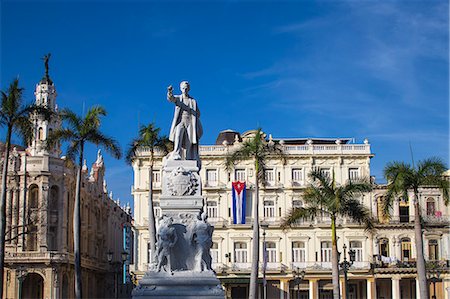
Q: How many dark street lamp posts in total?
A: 4